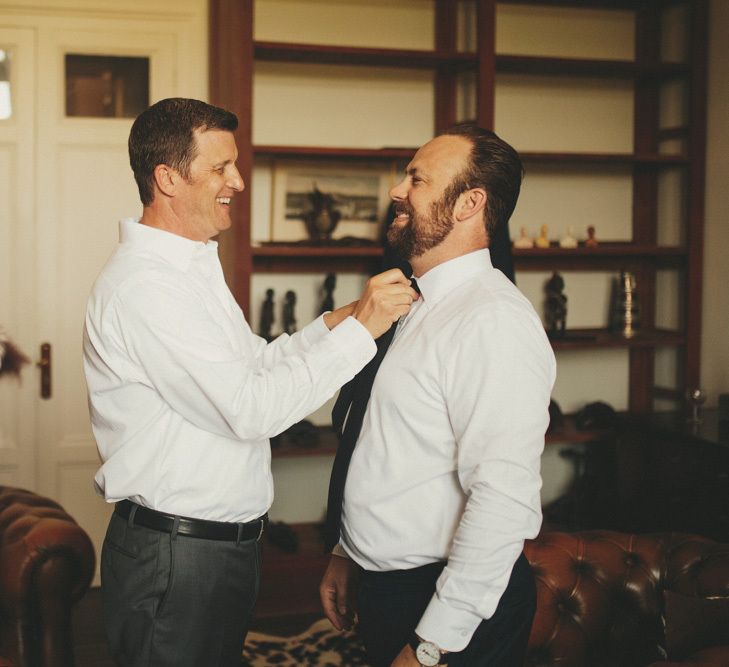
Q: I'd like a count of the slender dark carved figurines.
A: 4